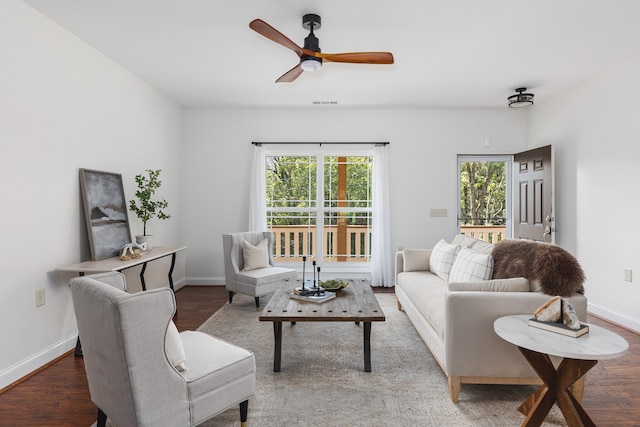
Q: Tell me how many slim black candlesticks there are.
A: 3